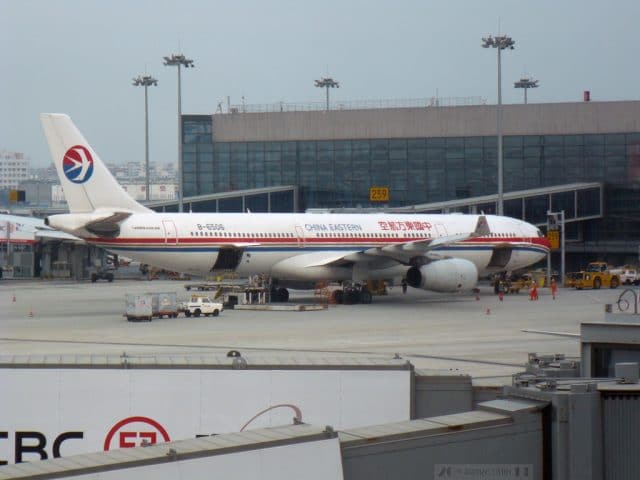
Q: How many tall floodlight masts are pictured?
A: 5